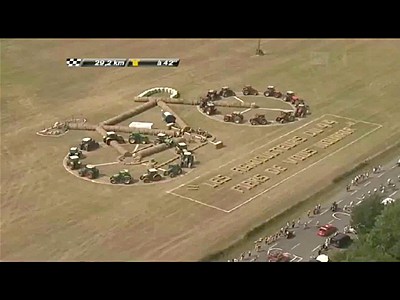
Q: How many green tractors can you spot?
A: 12